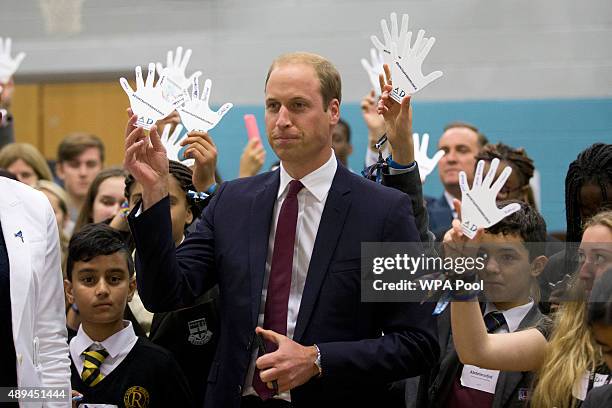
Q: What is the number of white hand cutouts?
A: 10